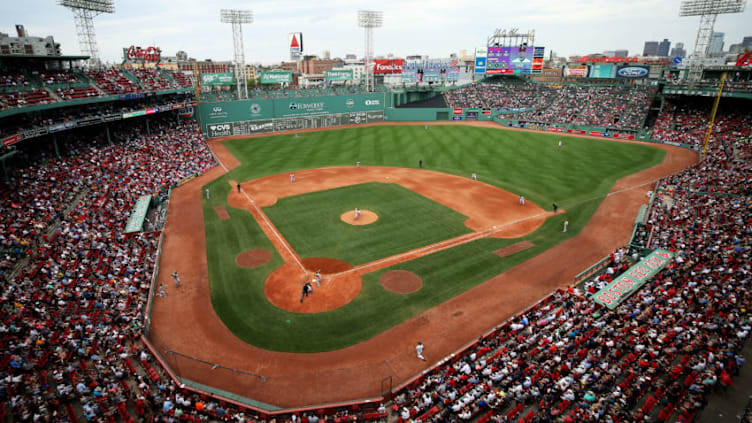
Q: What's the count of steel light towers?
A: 4